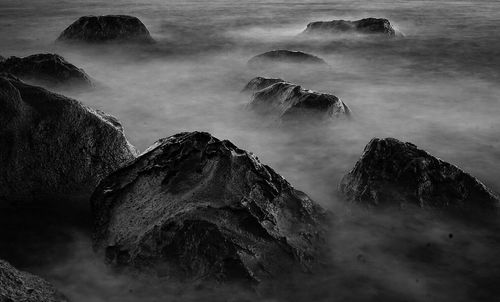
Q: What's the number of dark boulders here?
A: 9